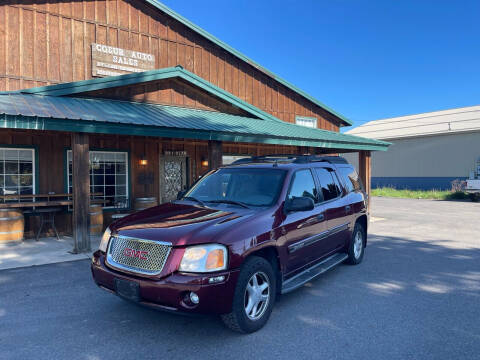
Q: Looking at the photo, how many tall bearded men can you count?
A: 0